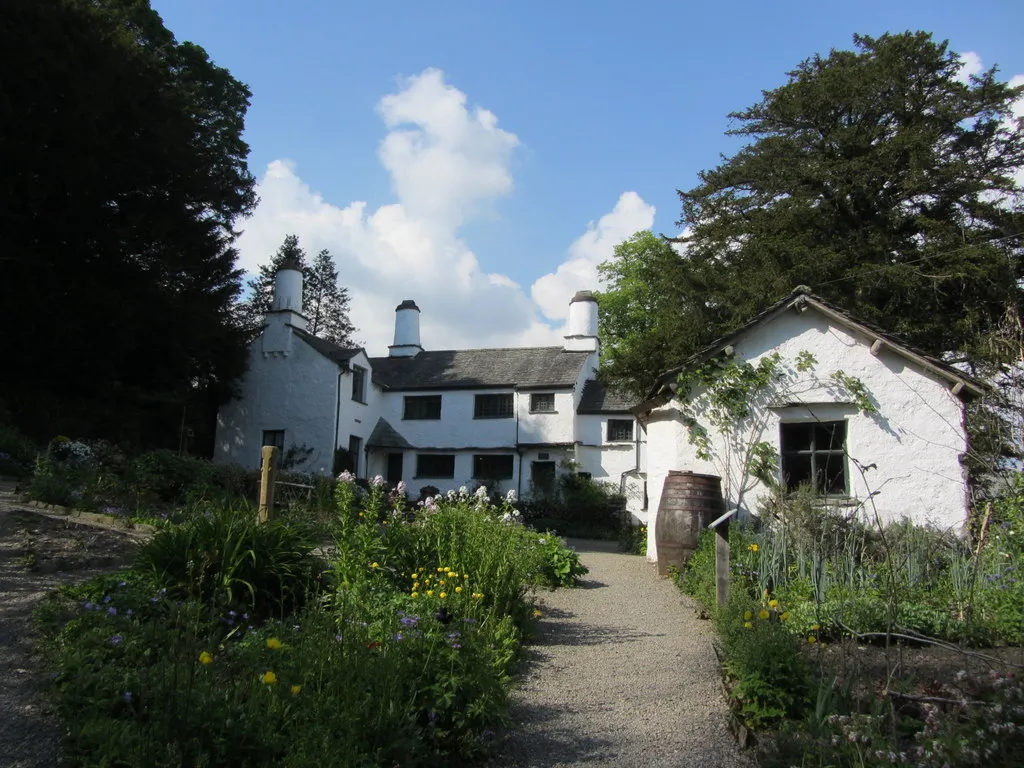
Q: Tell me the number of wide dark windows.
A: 4